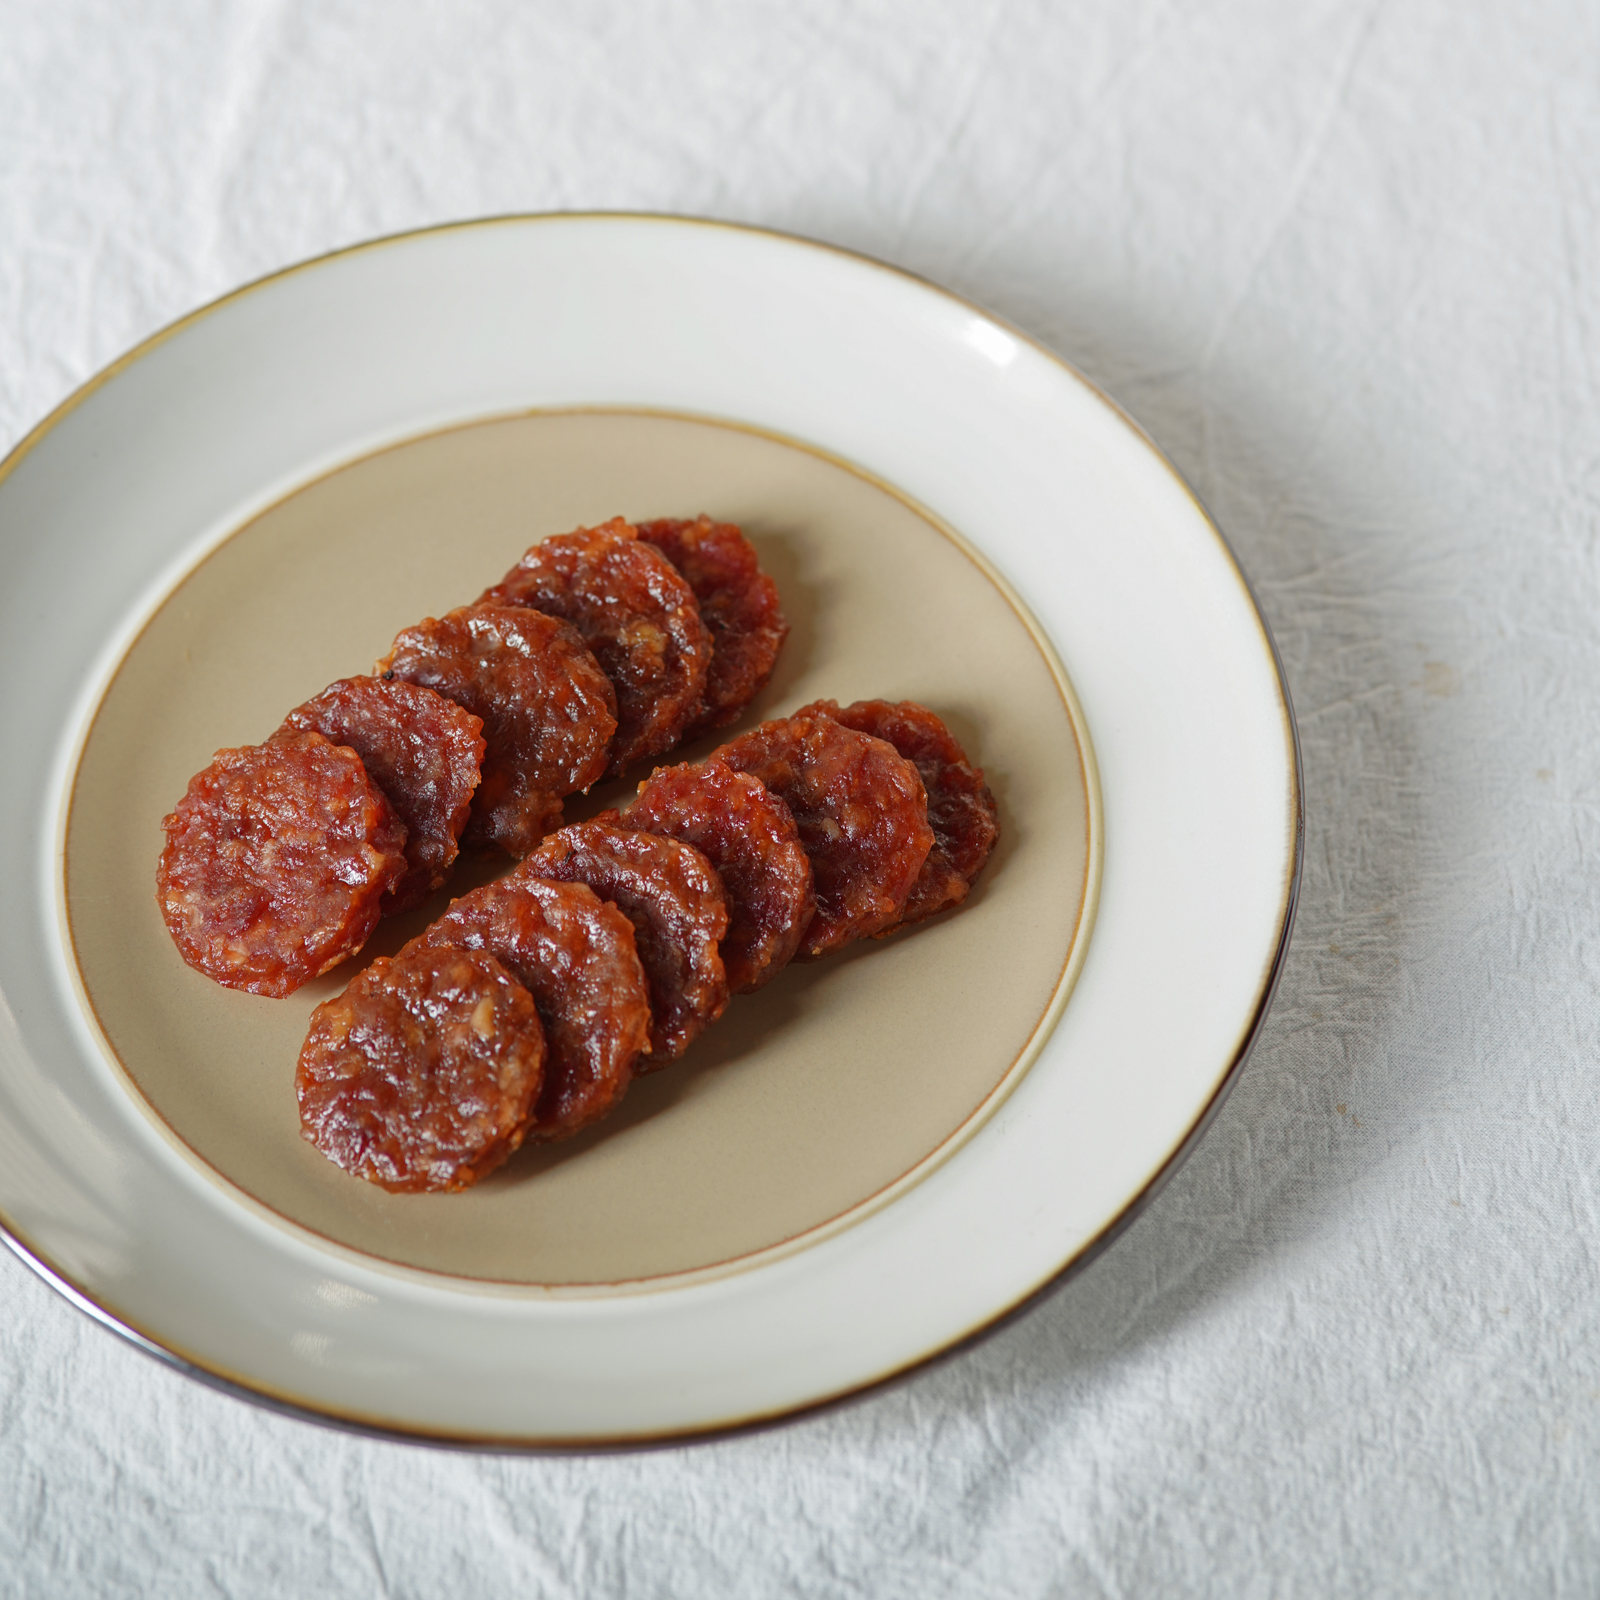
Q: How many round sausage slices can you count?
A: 11